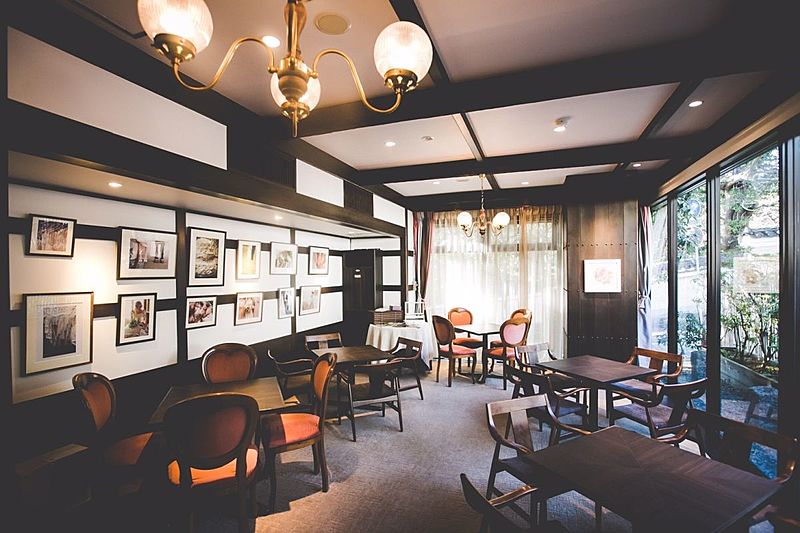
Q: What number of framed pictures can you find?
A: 13